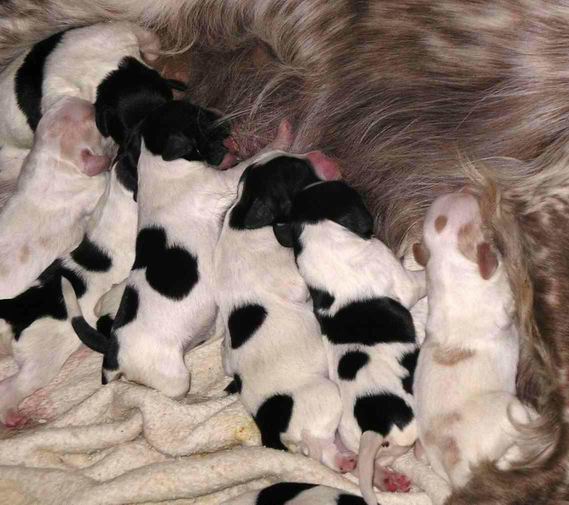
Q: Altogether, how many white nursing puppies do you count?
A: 2